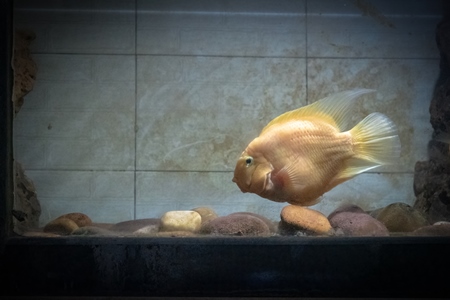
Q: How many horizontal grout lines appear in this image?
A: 2